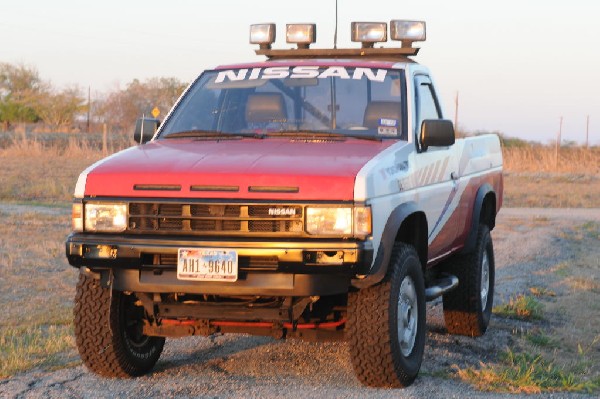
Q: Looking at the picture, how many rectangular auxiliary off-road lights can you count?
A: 4